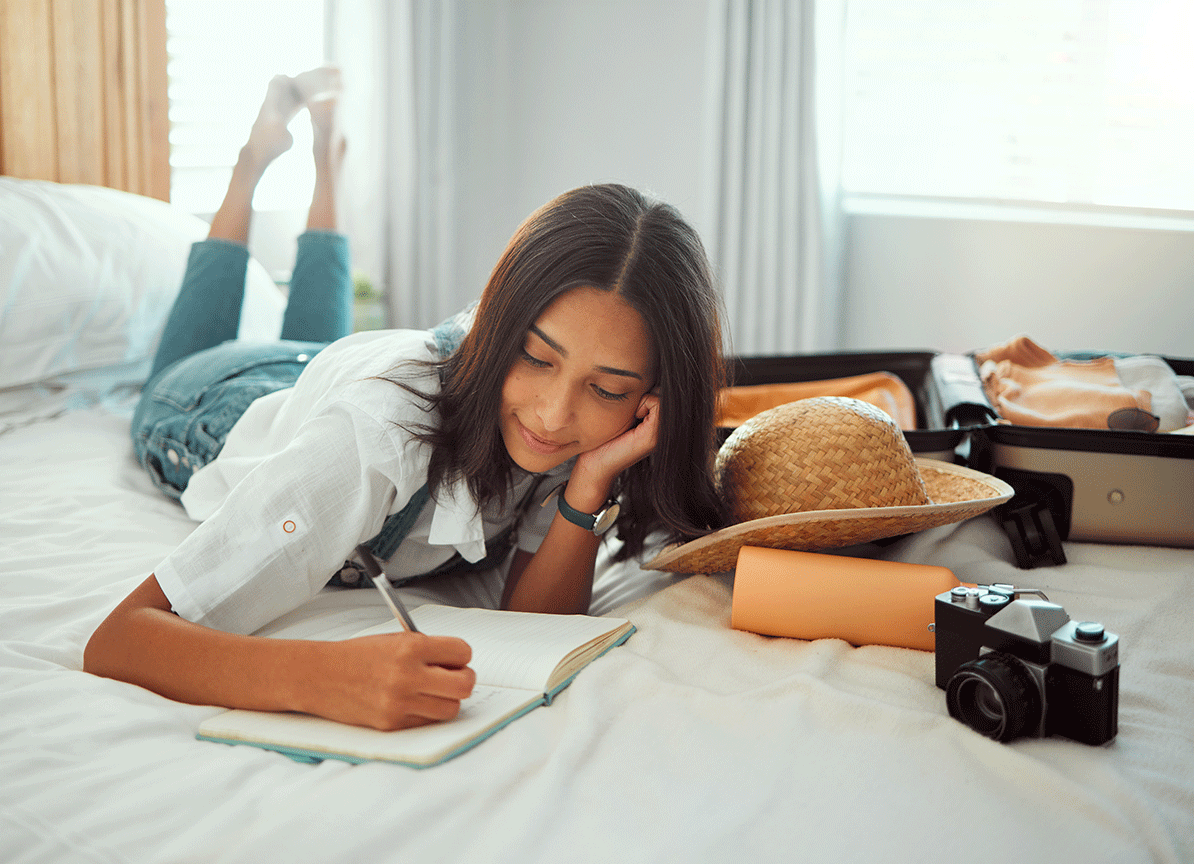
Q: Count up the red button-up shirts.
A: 0